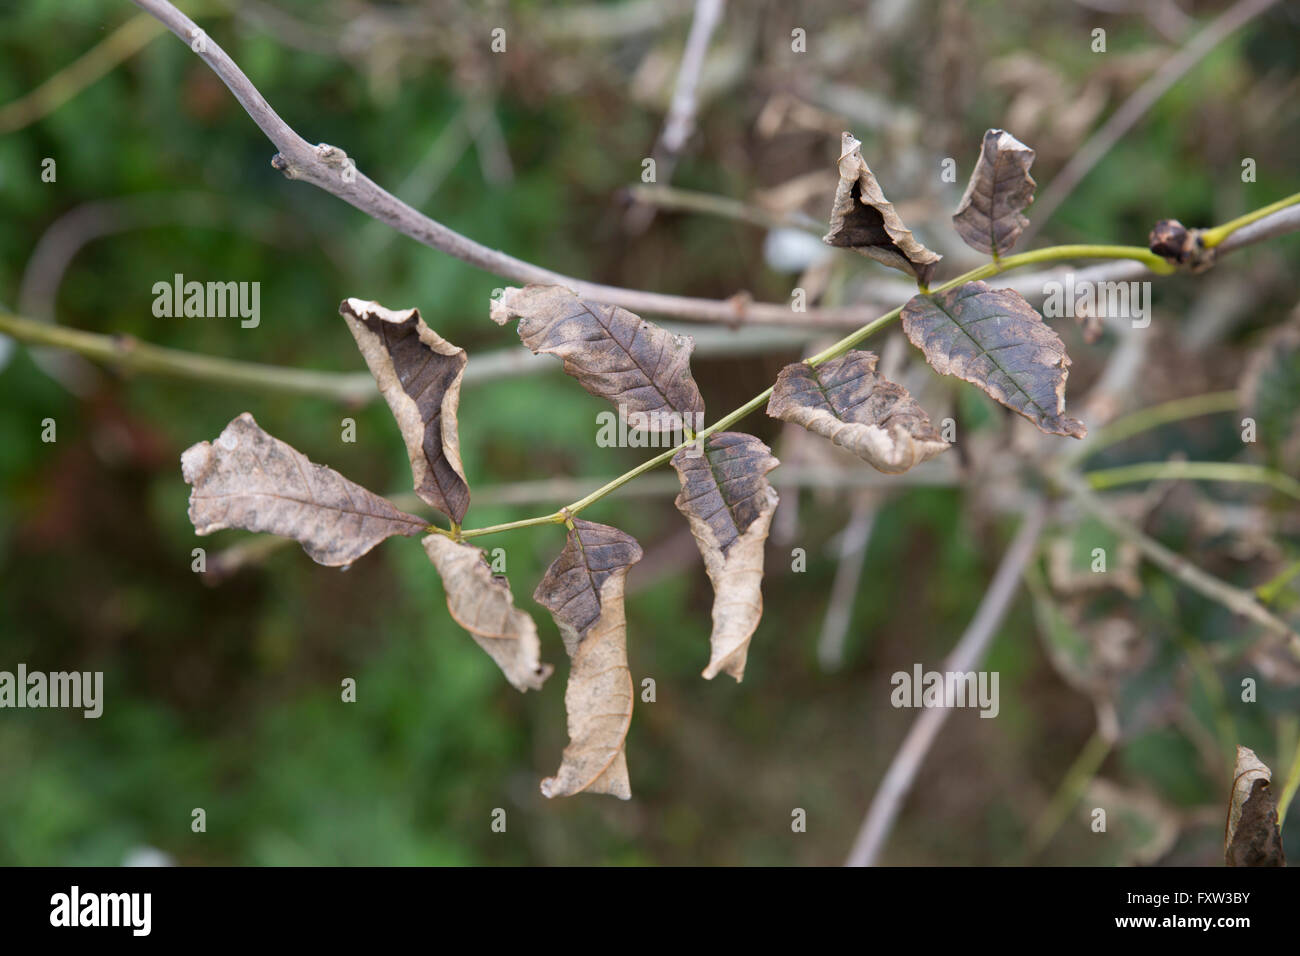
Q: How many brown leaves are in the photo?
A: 11